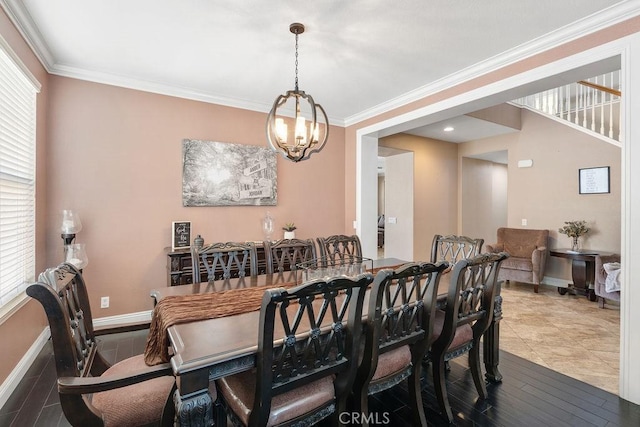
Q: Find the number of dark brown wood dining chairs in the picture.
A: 8